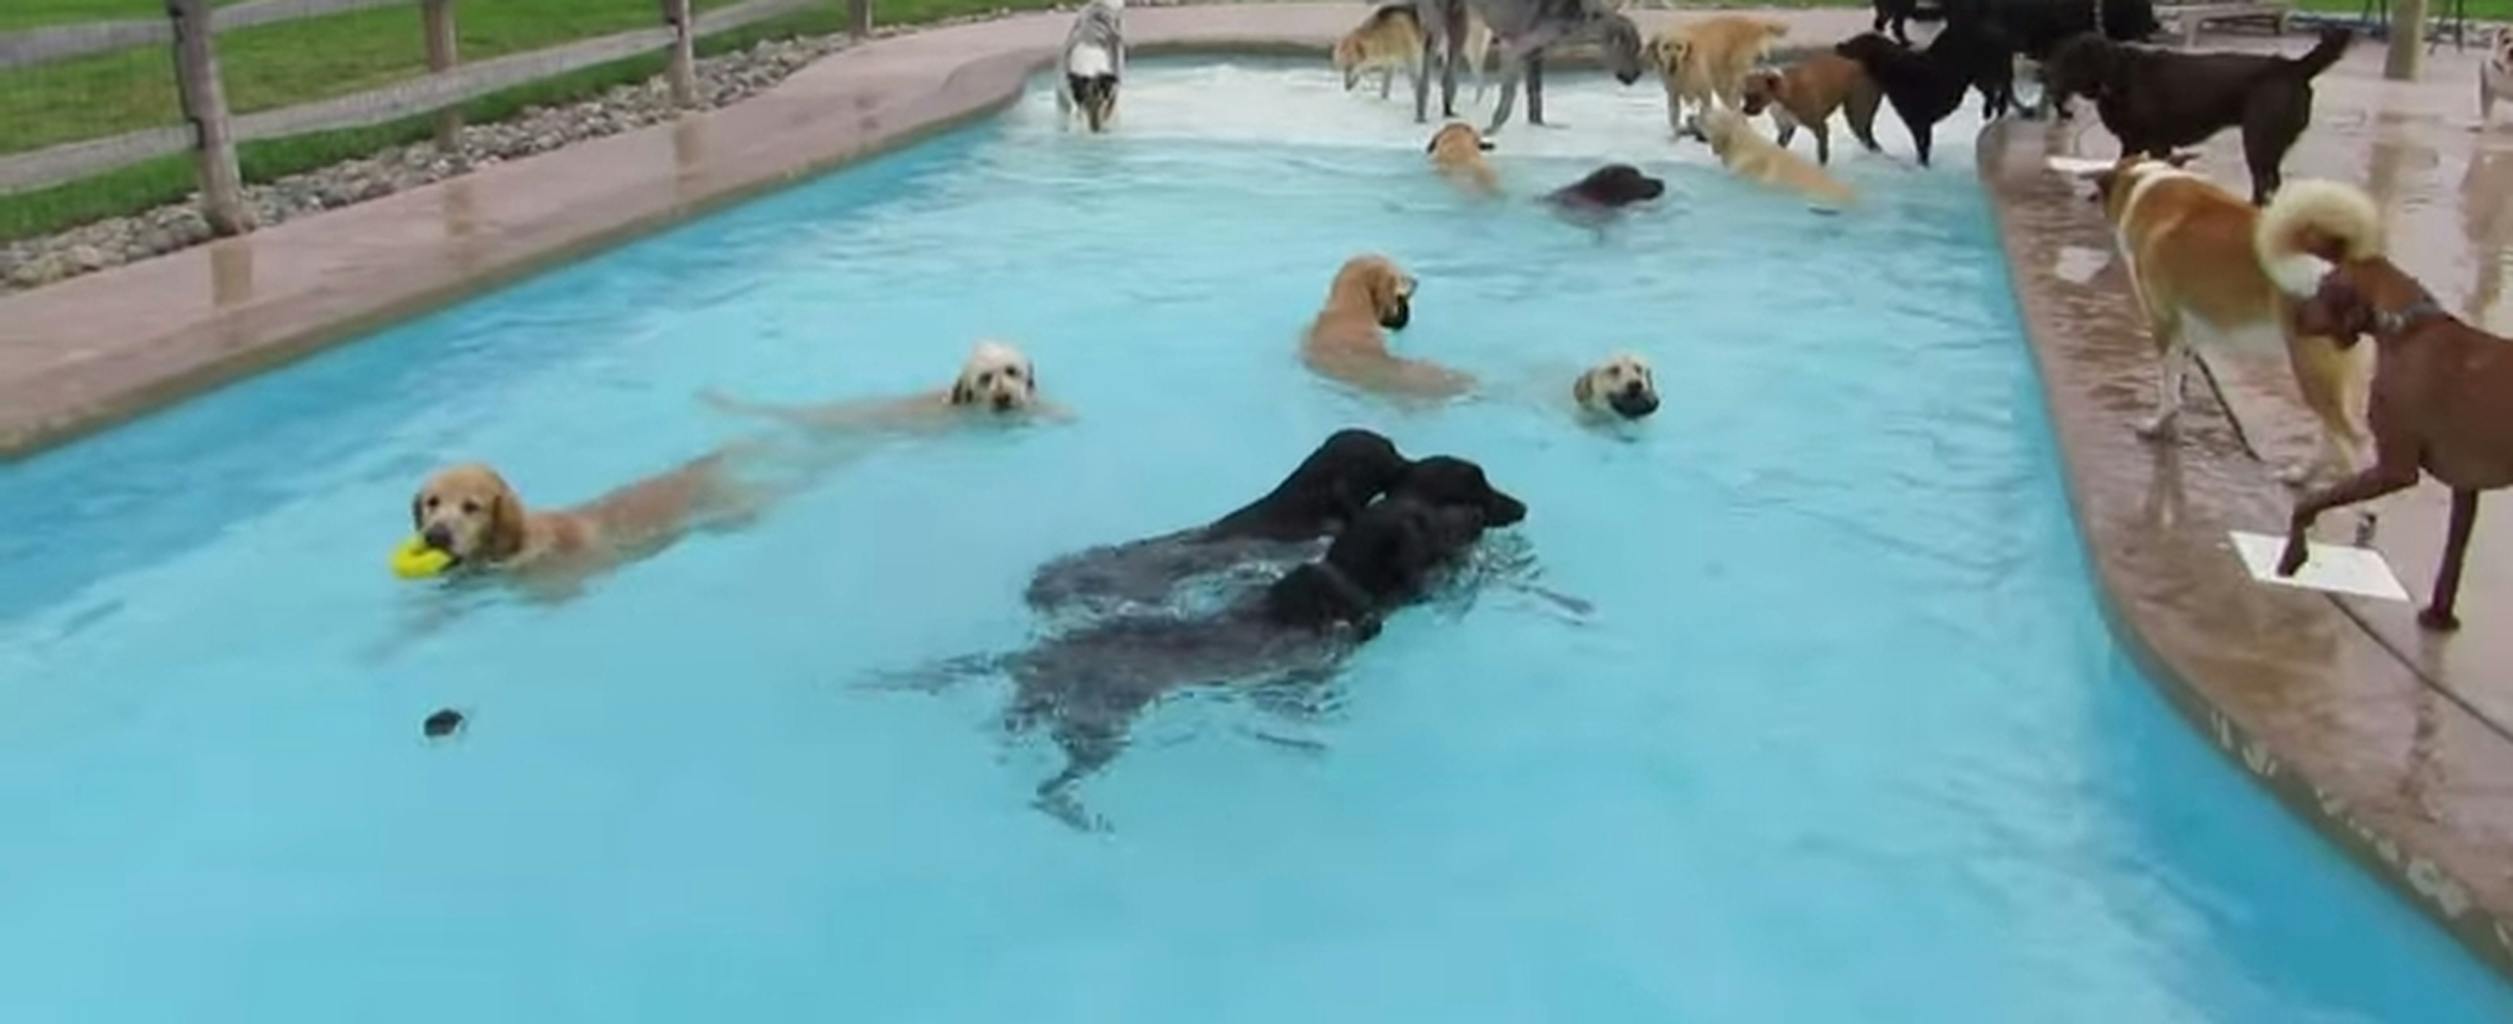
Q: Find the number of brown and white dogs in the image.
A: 1